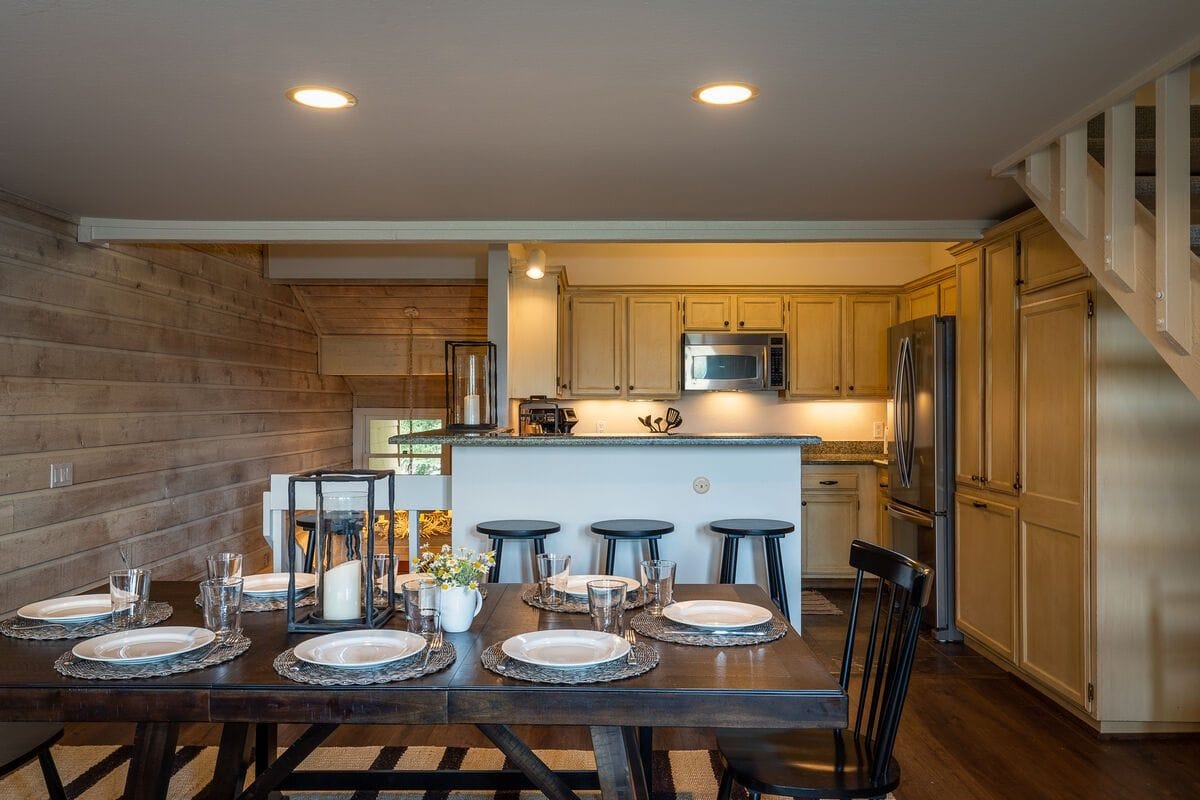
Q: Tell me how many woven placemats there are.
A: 8